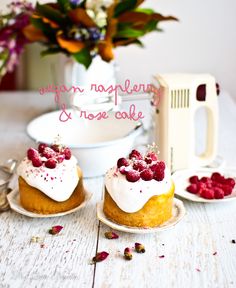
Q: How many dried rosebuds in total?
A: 5